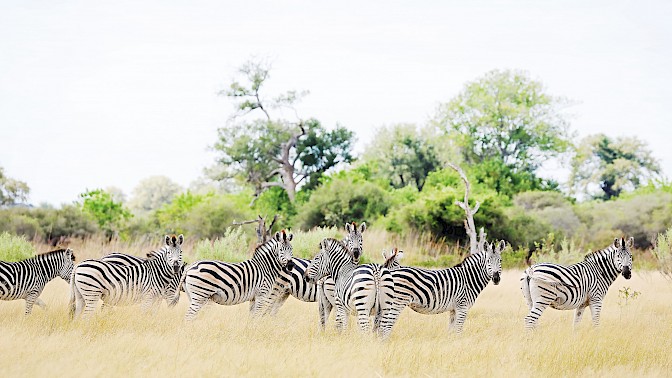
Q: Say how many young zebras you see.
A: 0